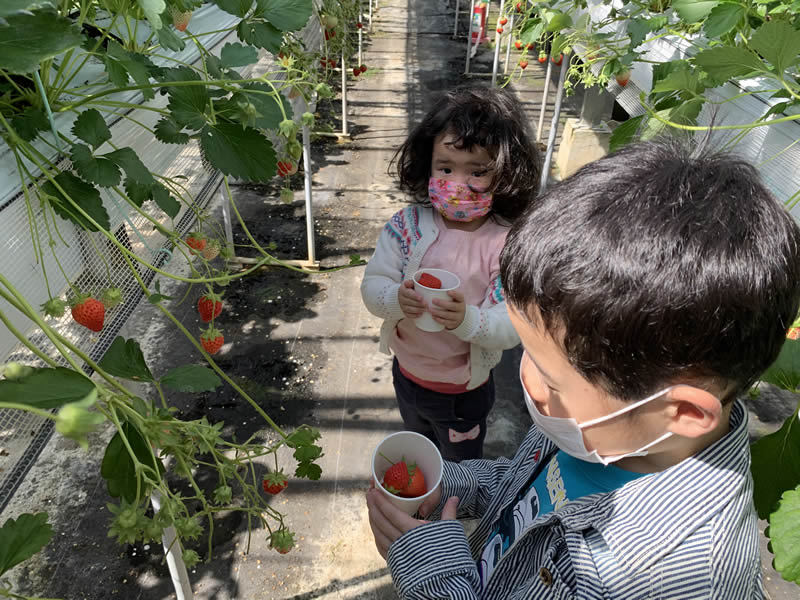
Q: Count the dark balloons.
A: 0